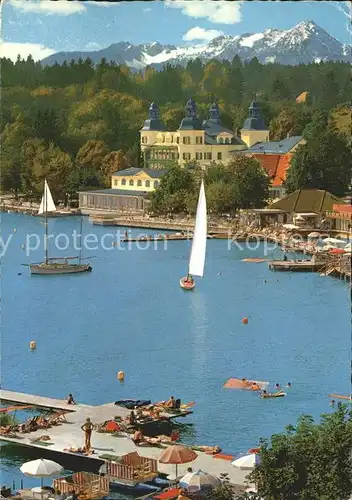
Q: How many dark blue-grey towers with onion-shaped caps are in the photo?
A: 4